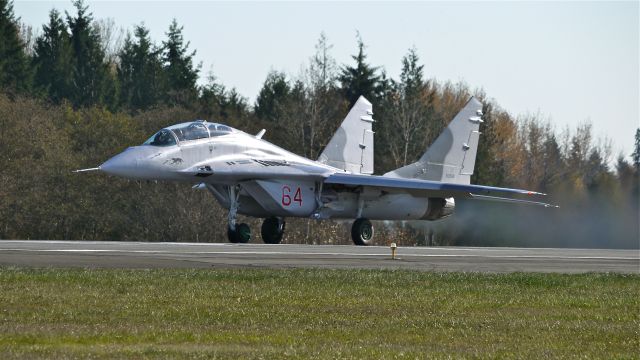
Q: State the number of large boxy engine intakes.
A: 2